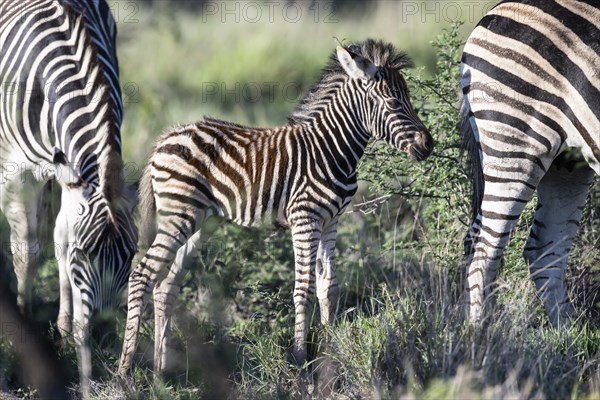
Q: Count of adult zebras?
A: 2